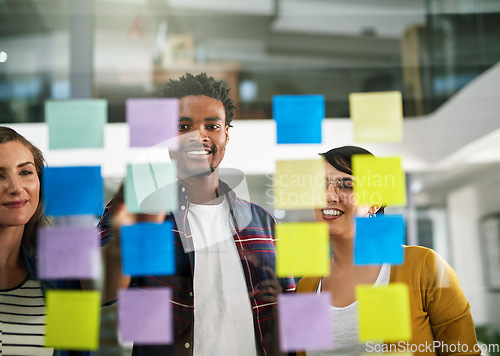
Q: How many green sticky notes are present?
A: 2